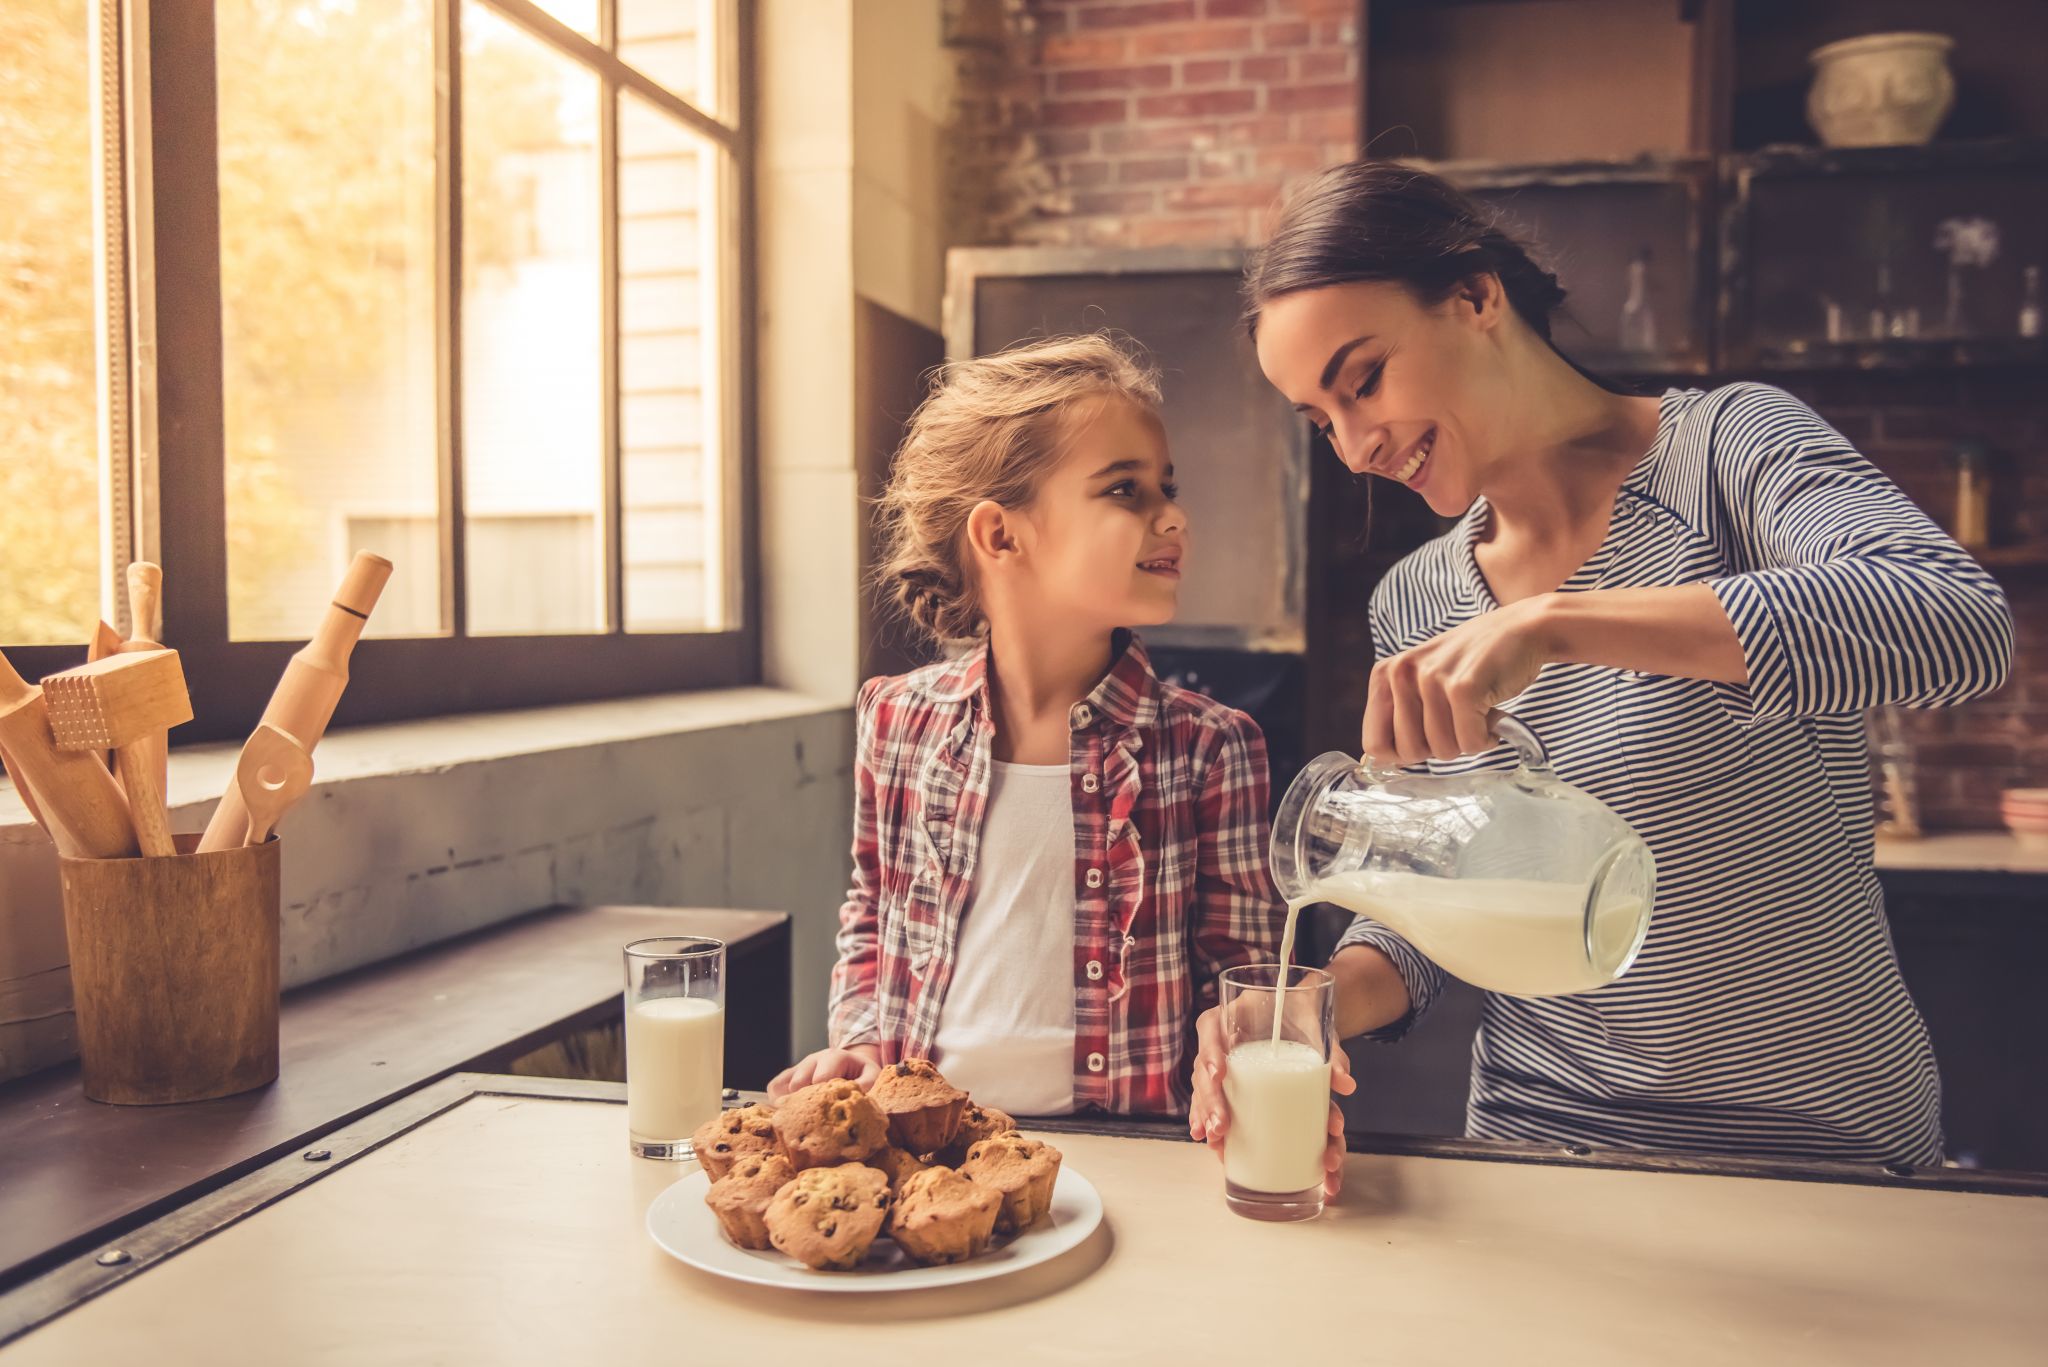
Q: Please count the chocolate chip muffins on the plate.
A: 9